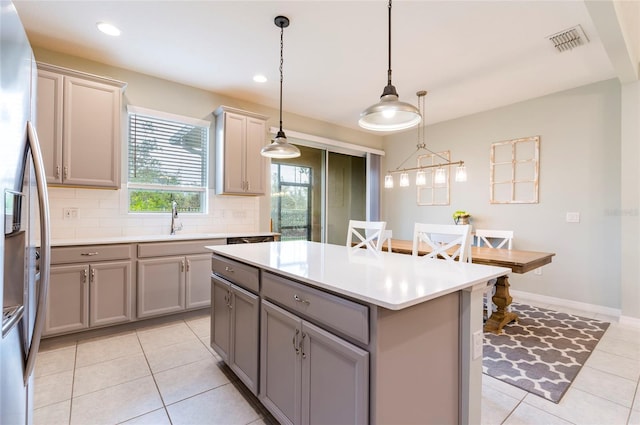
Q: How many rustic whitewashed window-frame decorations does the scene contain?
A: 2